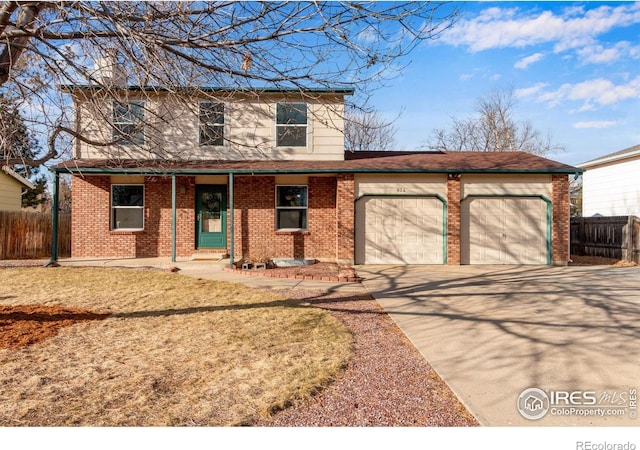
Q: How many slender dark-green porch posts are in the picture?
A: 3